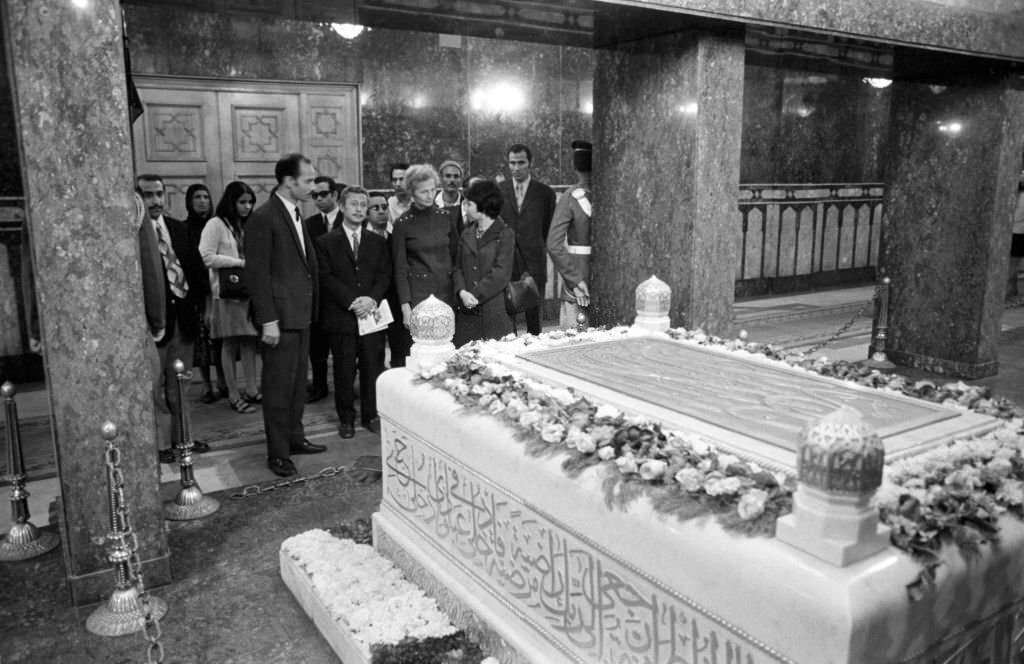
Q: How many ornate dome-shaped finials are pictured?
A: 3